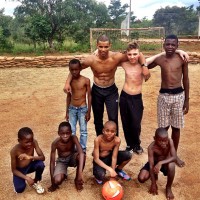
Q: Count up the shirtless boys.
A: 8